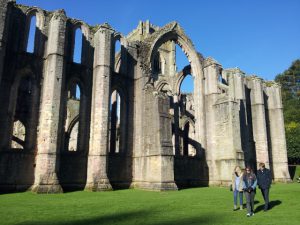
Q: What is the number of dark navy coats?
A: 1